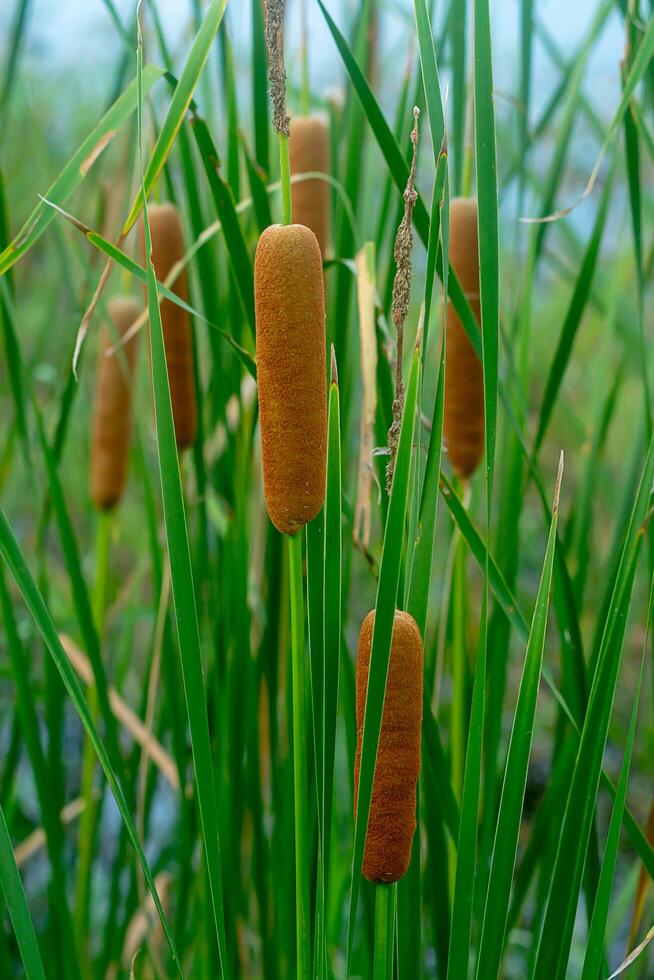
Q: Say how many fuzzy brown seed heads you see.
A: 6